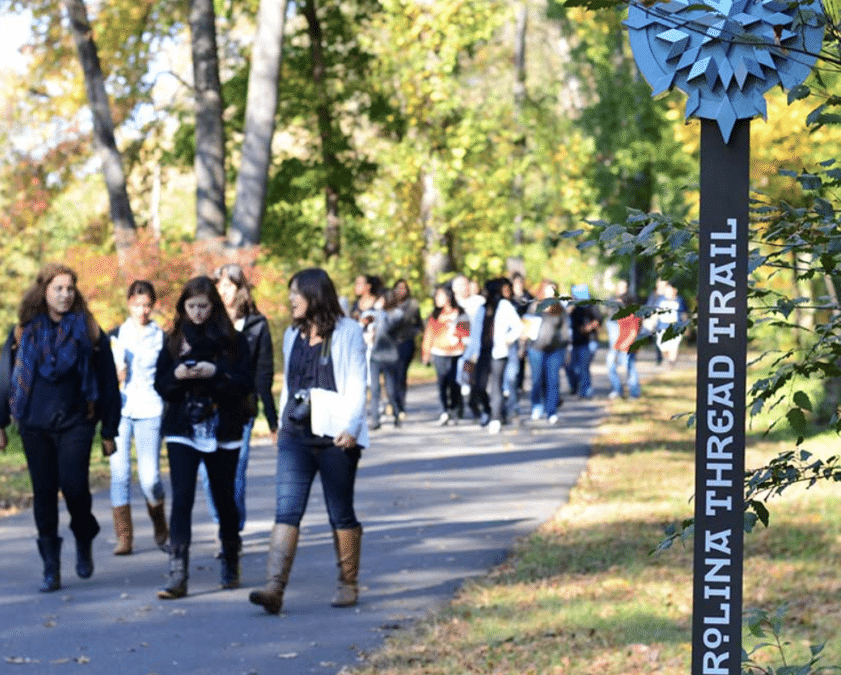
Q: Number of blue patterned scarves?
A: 1